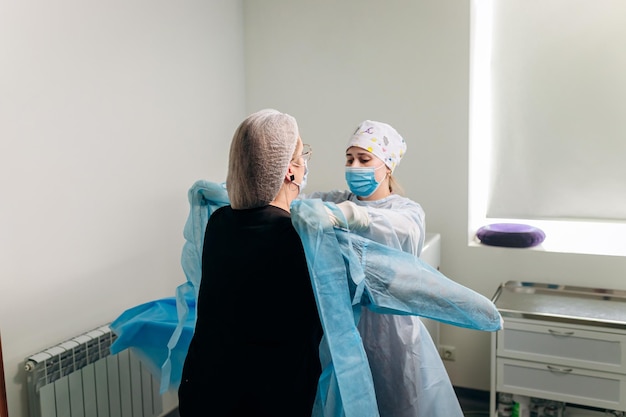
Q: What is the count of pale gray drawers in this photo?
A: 2